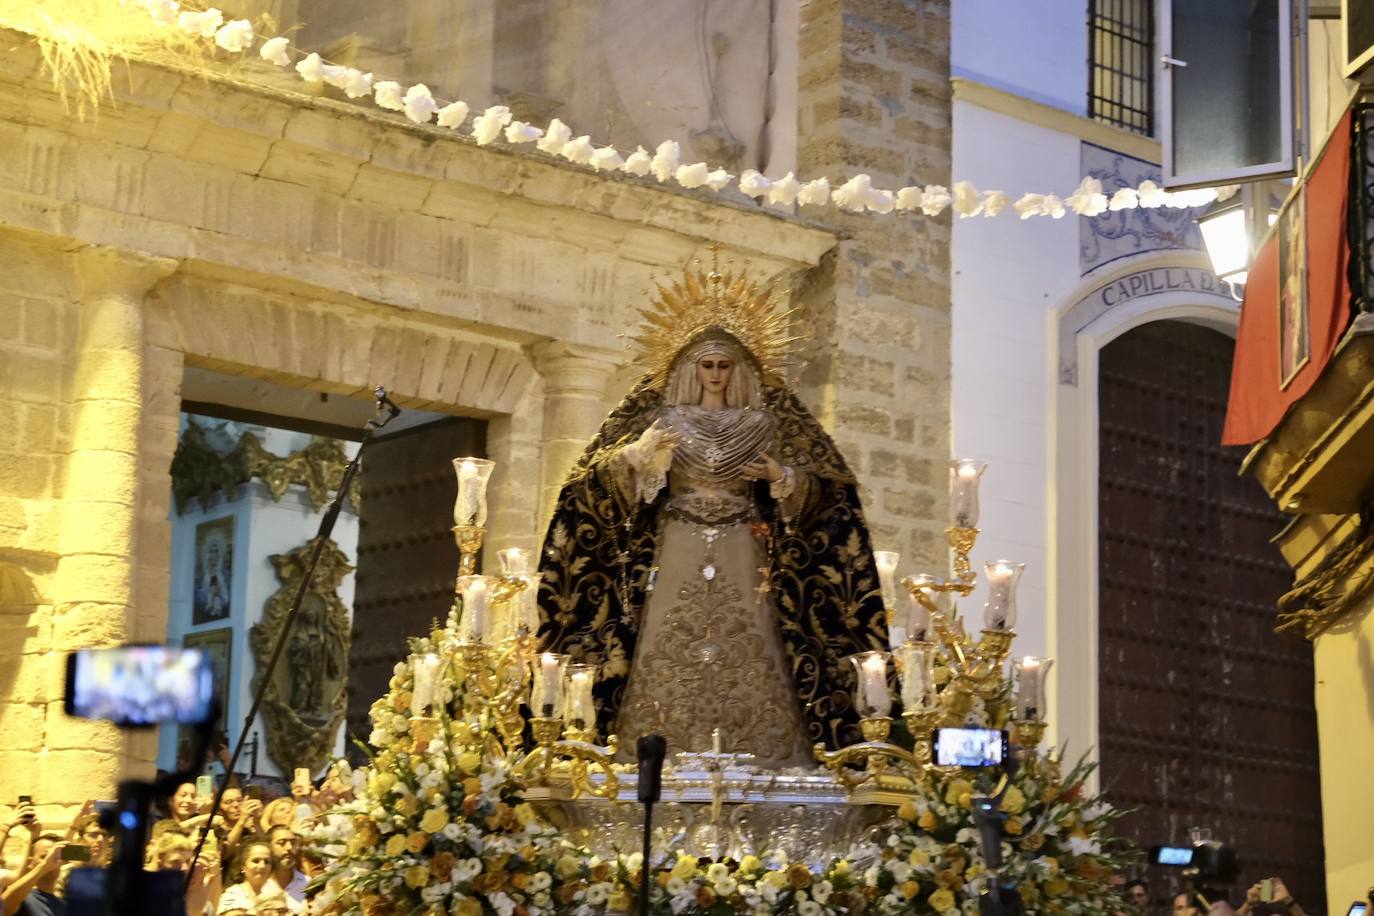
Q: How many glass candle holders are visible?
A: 14